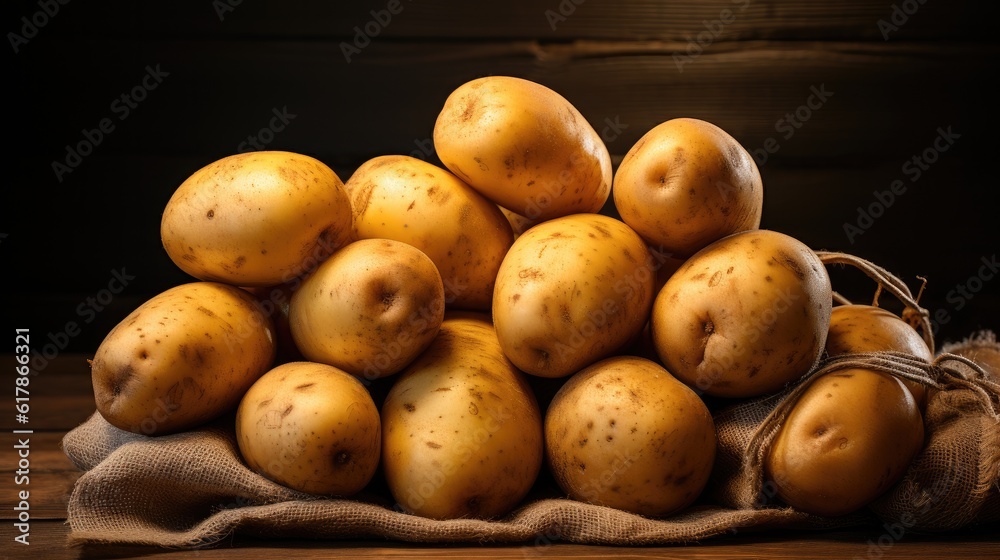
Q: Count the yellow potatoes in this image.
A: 13